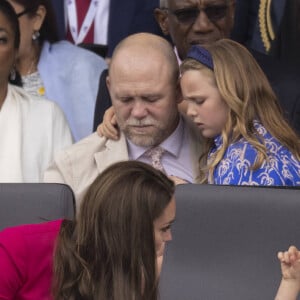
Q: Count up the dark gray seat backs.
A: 2